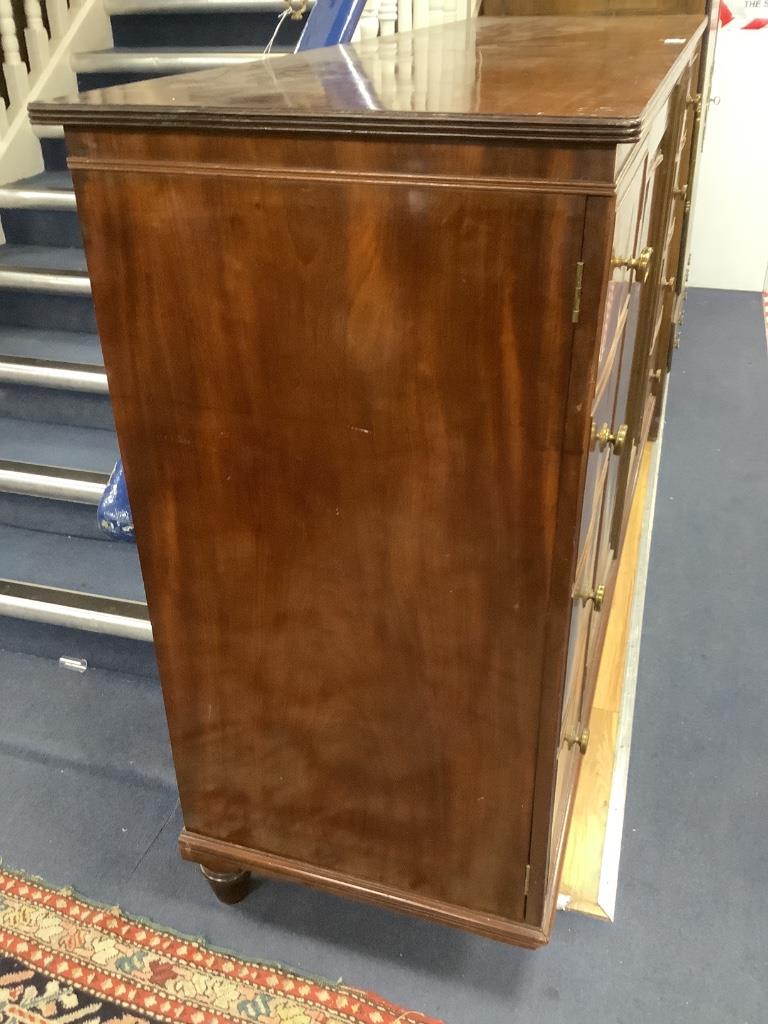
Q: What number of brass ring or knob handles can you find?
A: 8